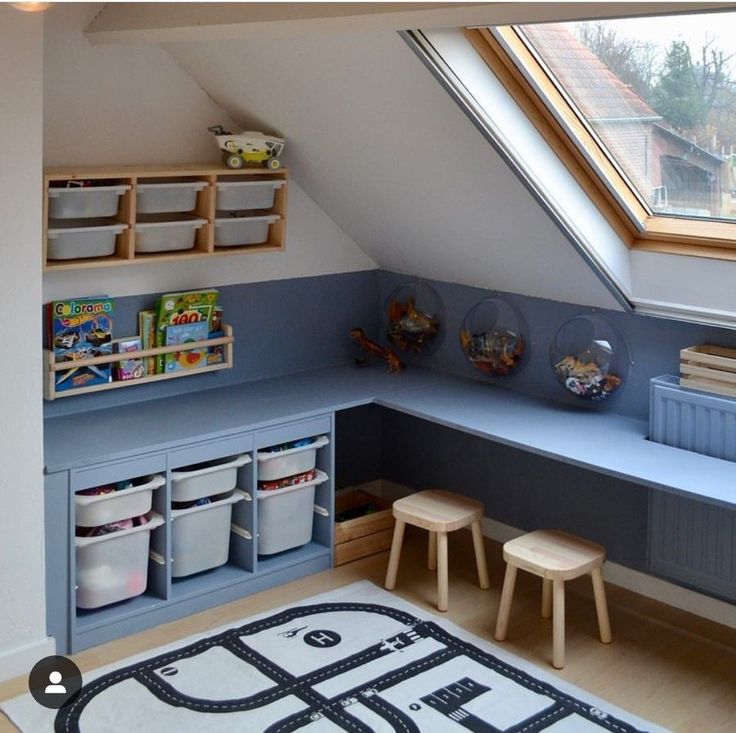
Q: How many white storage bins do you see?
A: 12